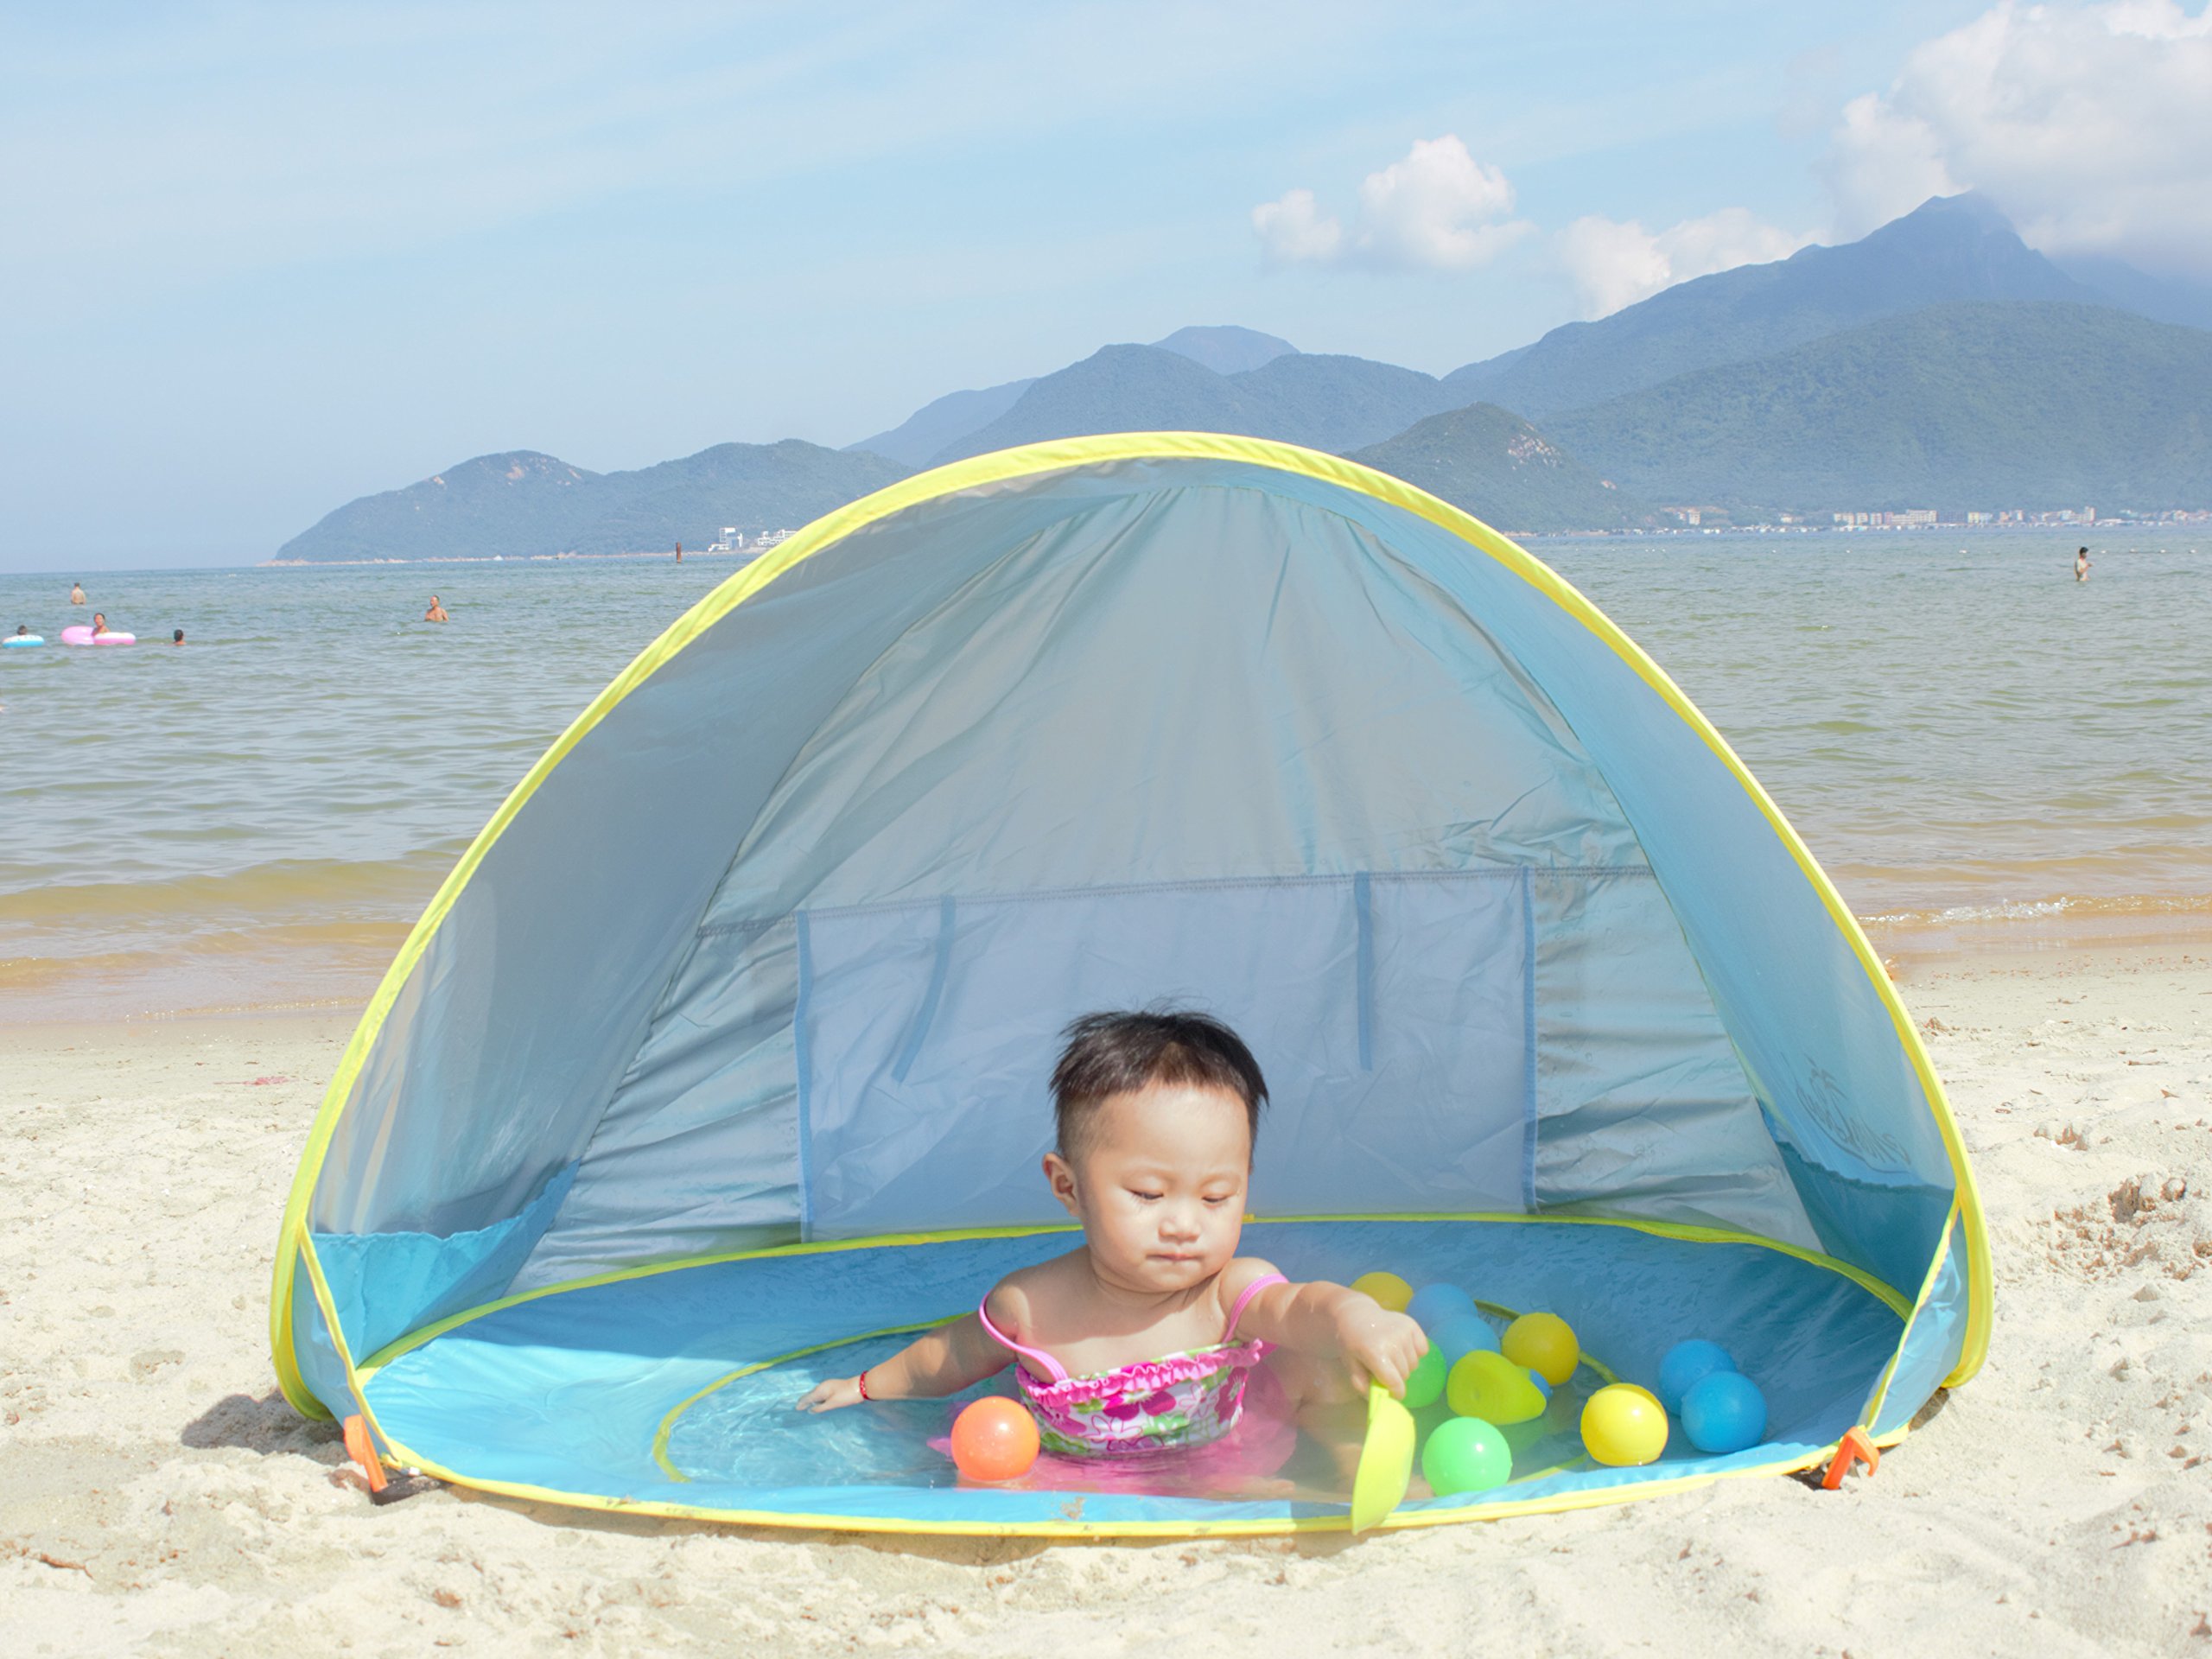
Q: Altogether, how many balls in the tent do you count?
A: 10